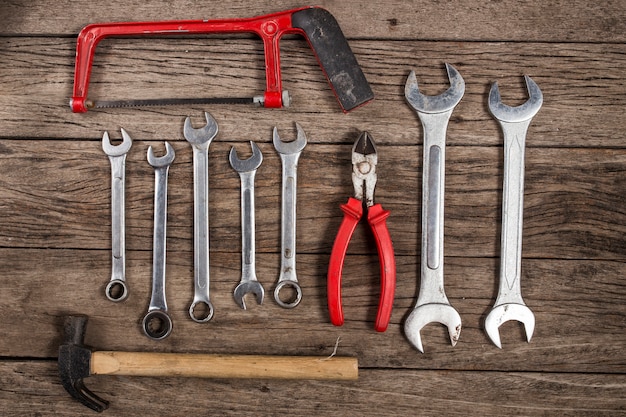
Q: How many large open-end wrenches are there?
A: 2